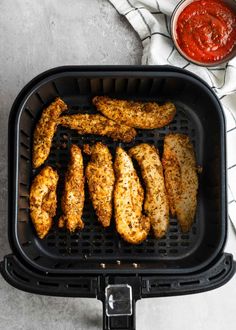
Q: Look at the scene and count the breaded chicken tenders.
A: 9